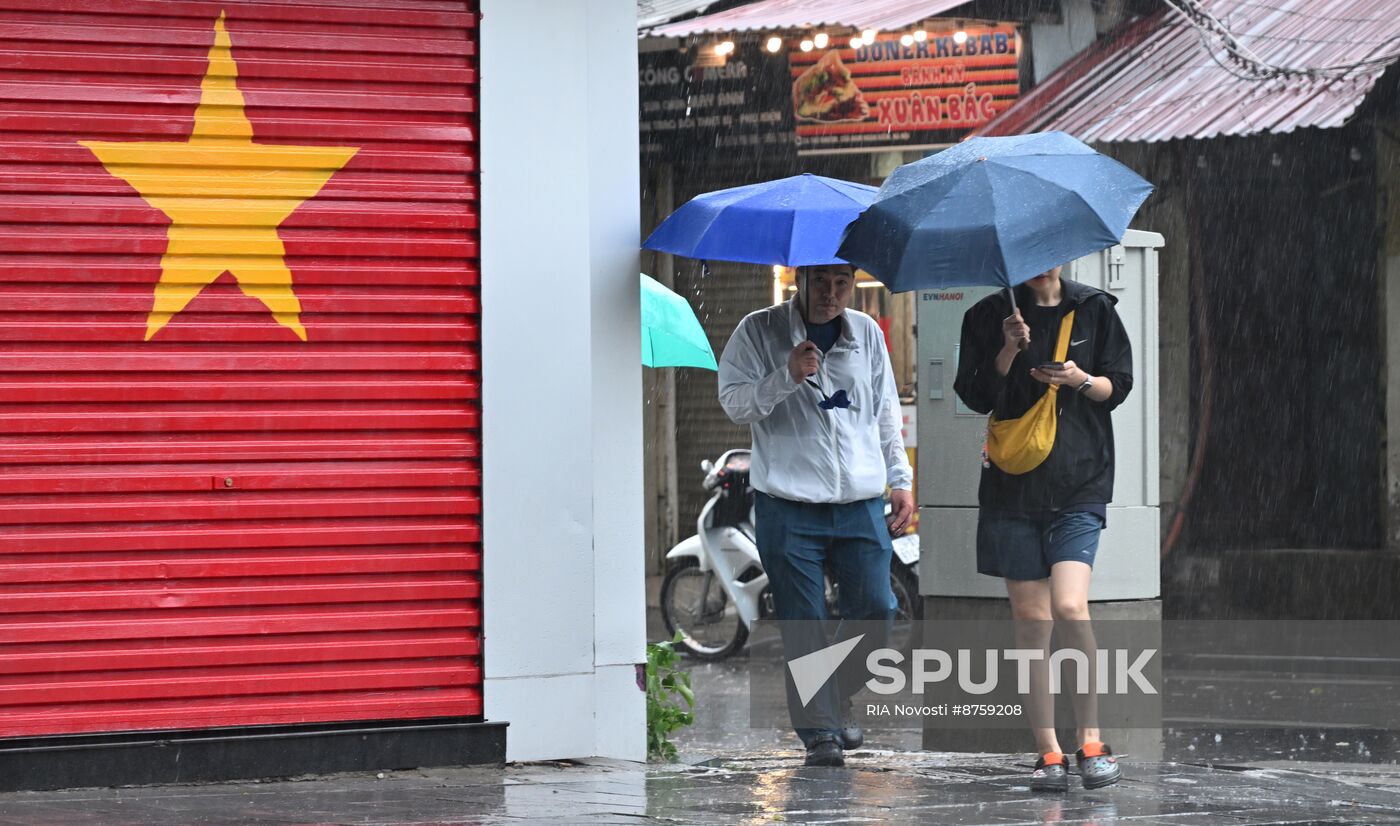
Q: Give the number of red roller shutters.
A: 1